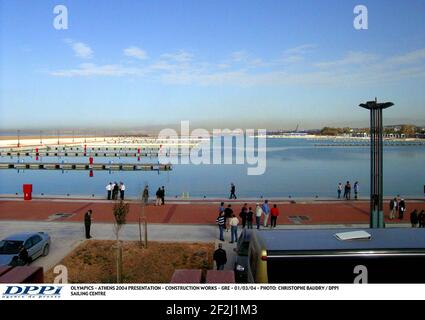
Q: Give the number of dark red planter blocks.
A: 4